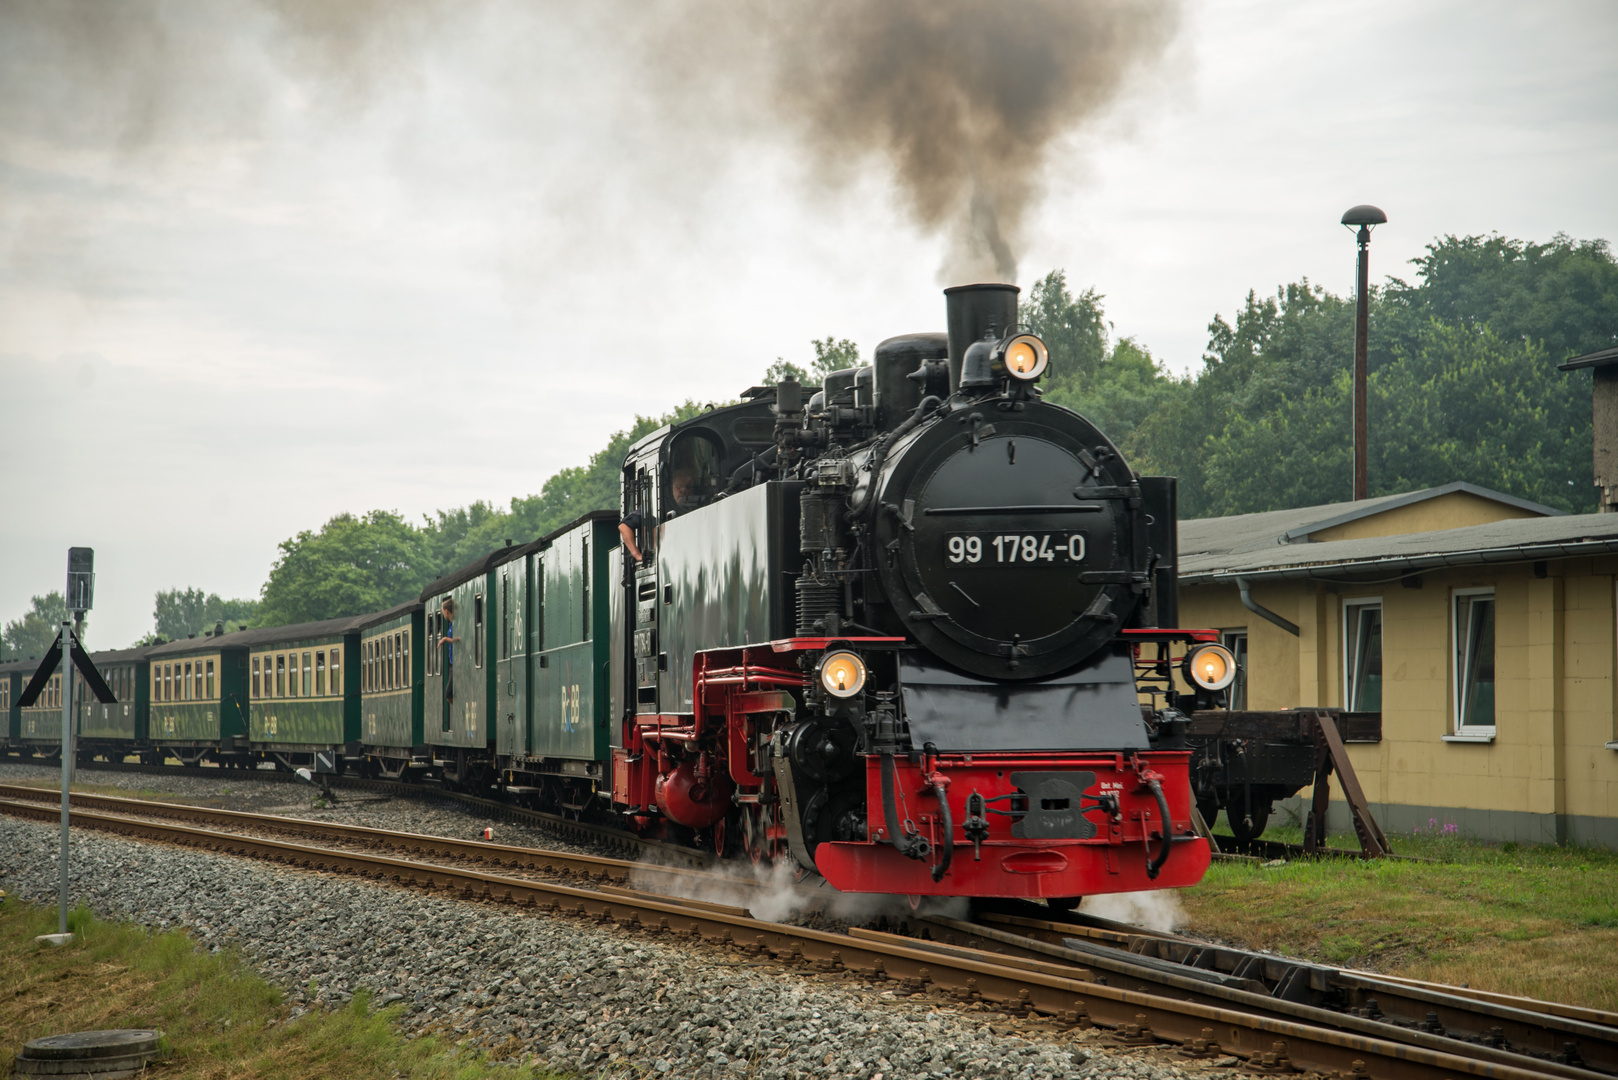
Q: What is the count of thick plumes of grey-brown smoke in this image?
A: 1